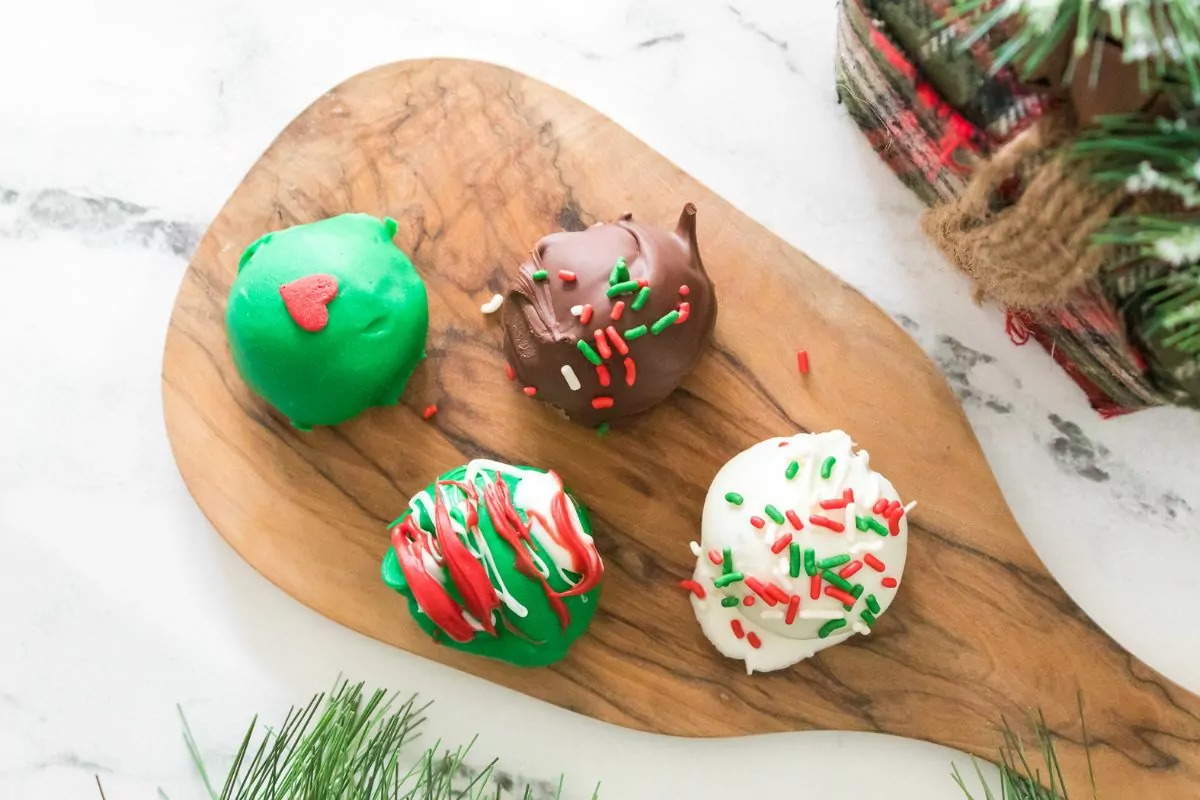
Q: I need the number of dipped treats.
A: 4